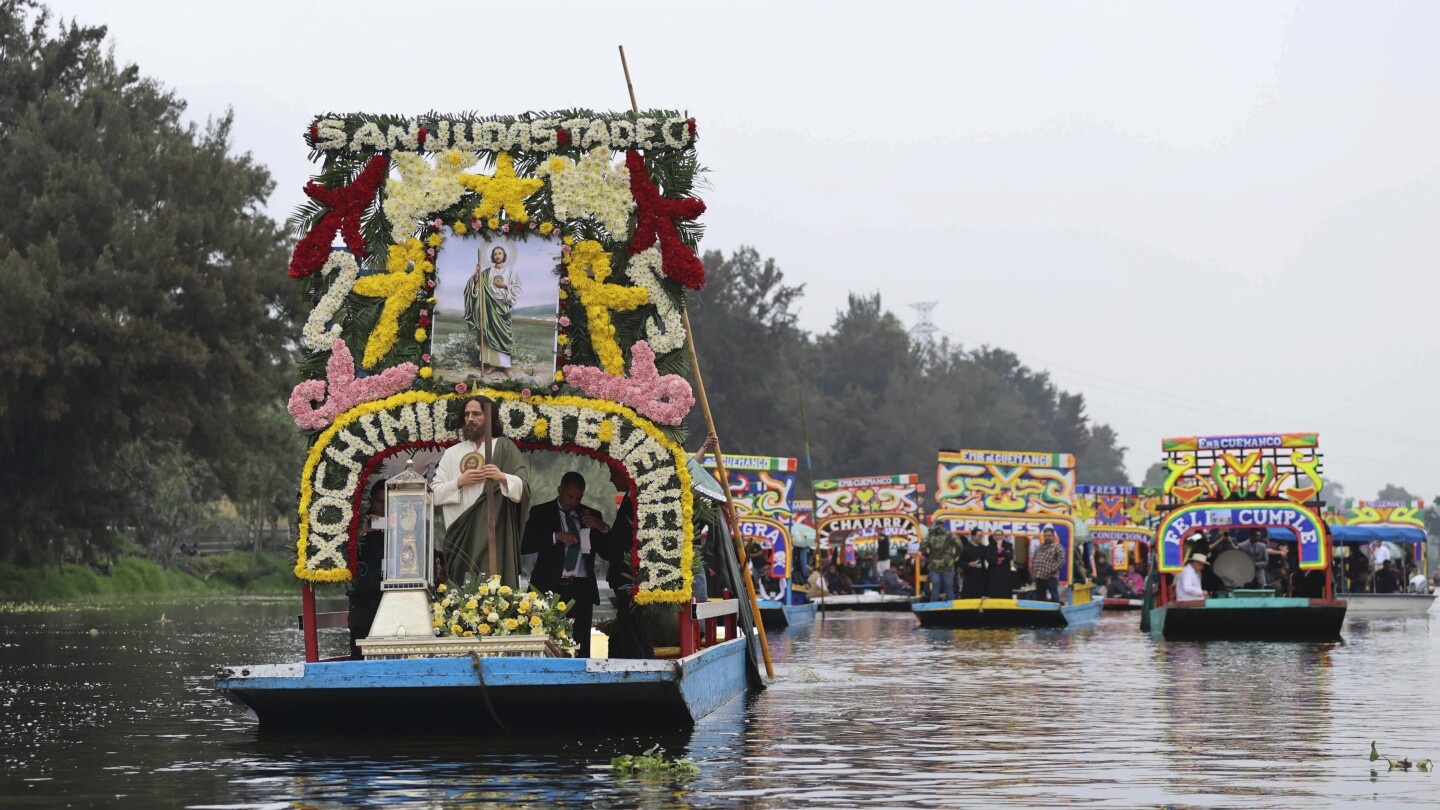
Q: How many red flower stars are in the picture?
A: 2